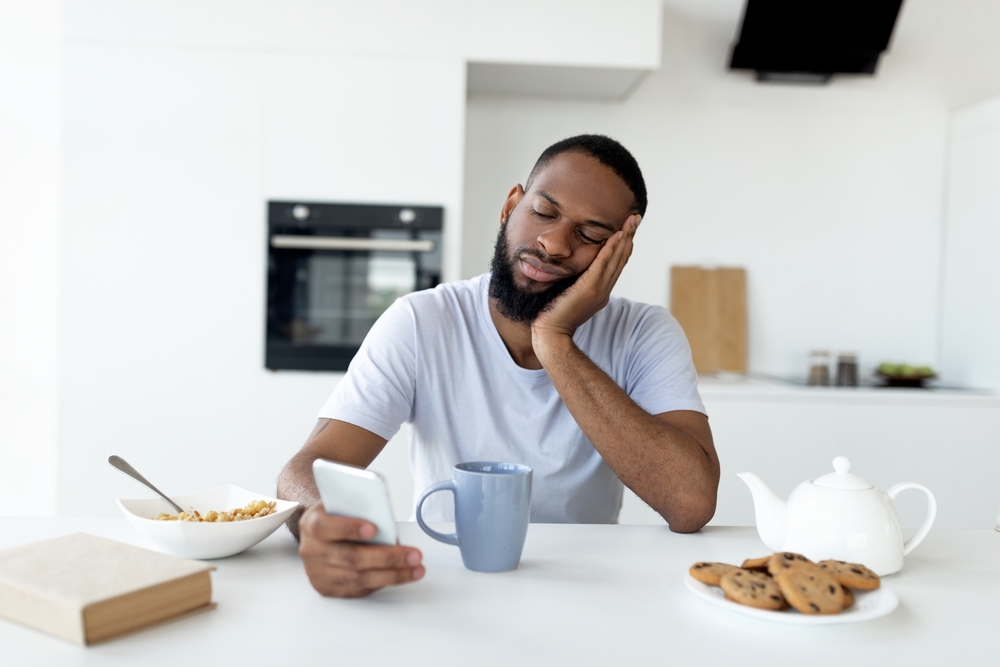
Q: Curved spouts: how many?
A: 1